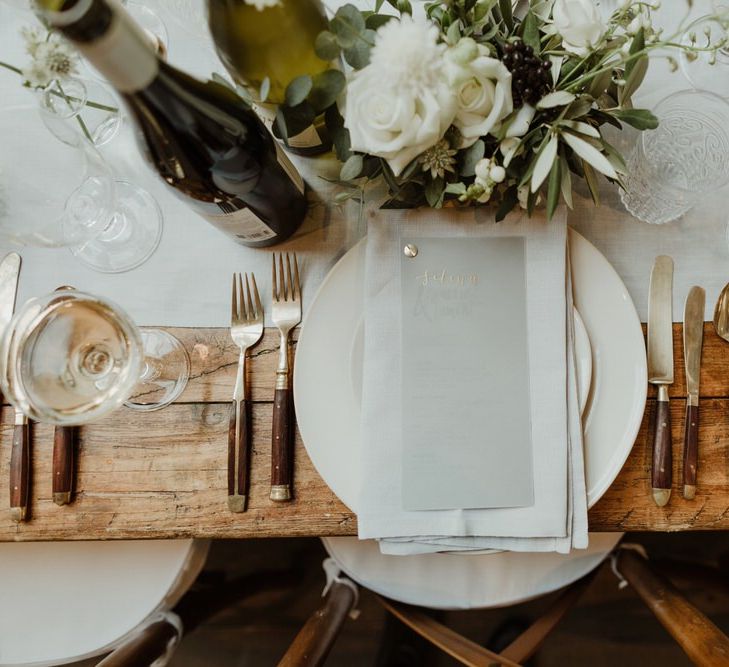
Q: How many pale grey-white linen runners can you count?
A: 1